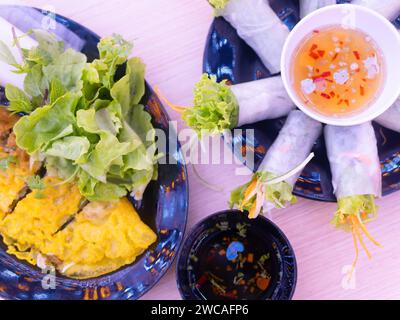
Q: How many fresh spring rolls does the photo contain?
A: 7